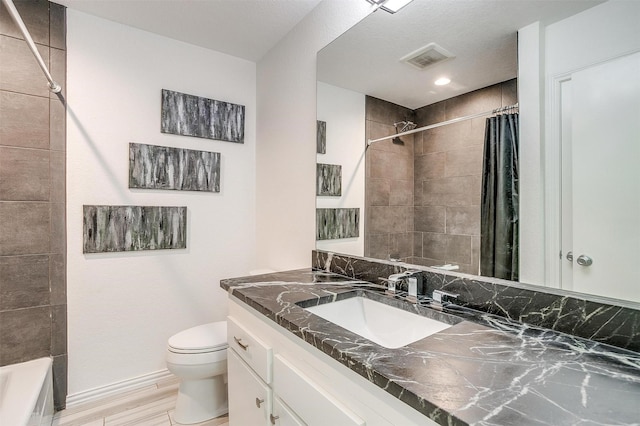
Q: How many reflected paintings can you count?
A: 3